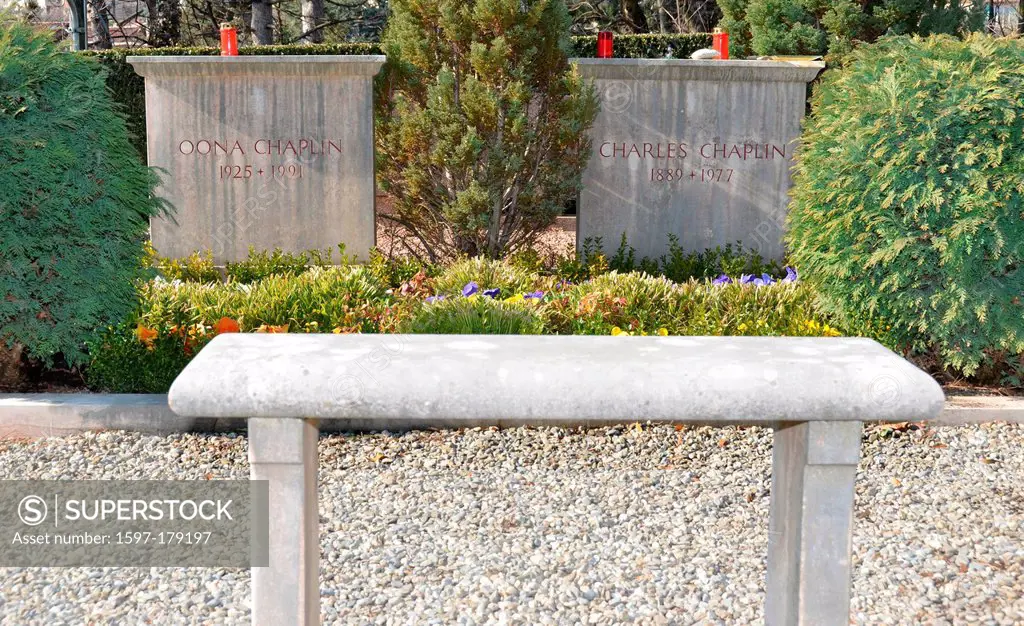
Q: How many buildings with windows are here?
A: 0